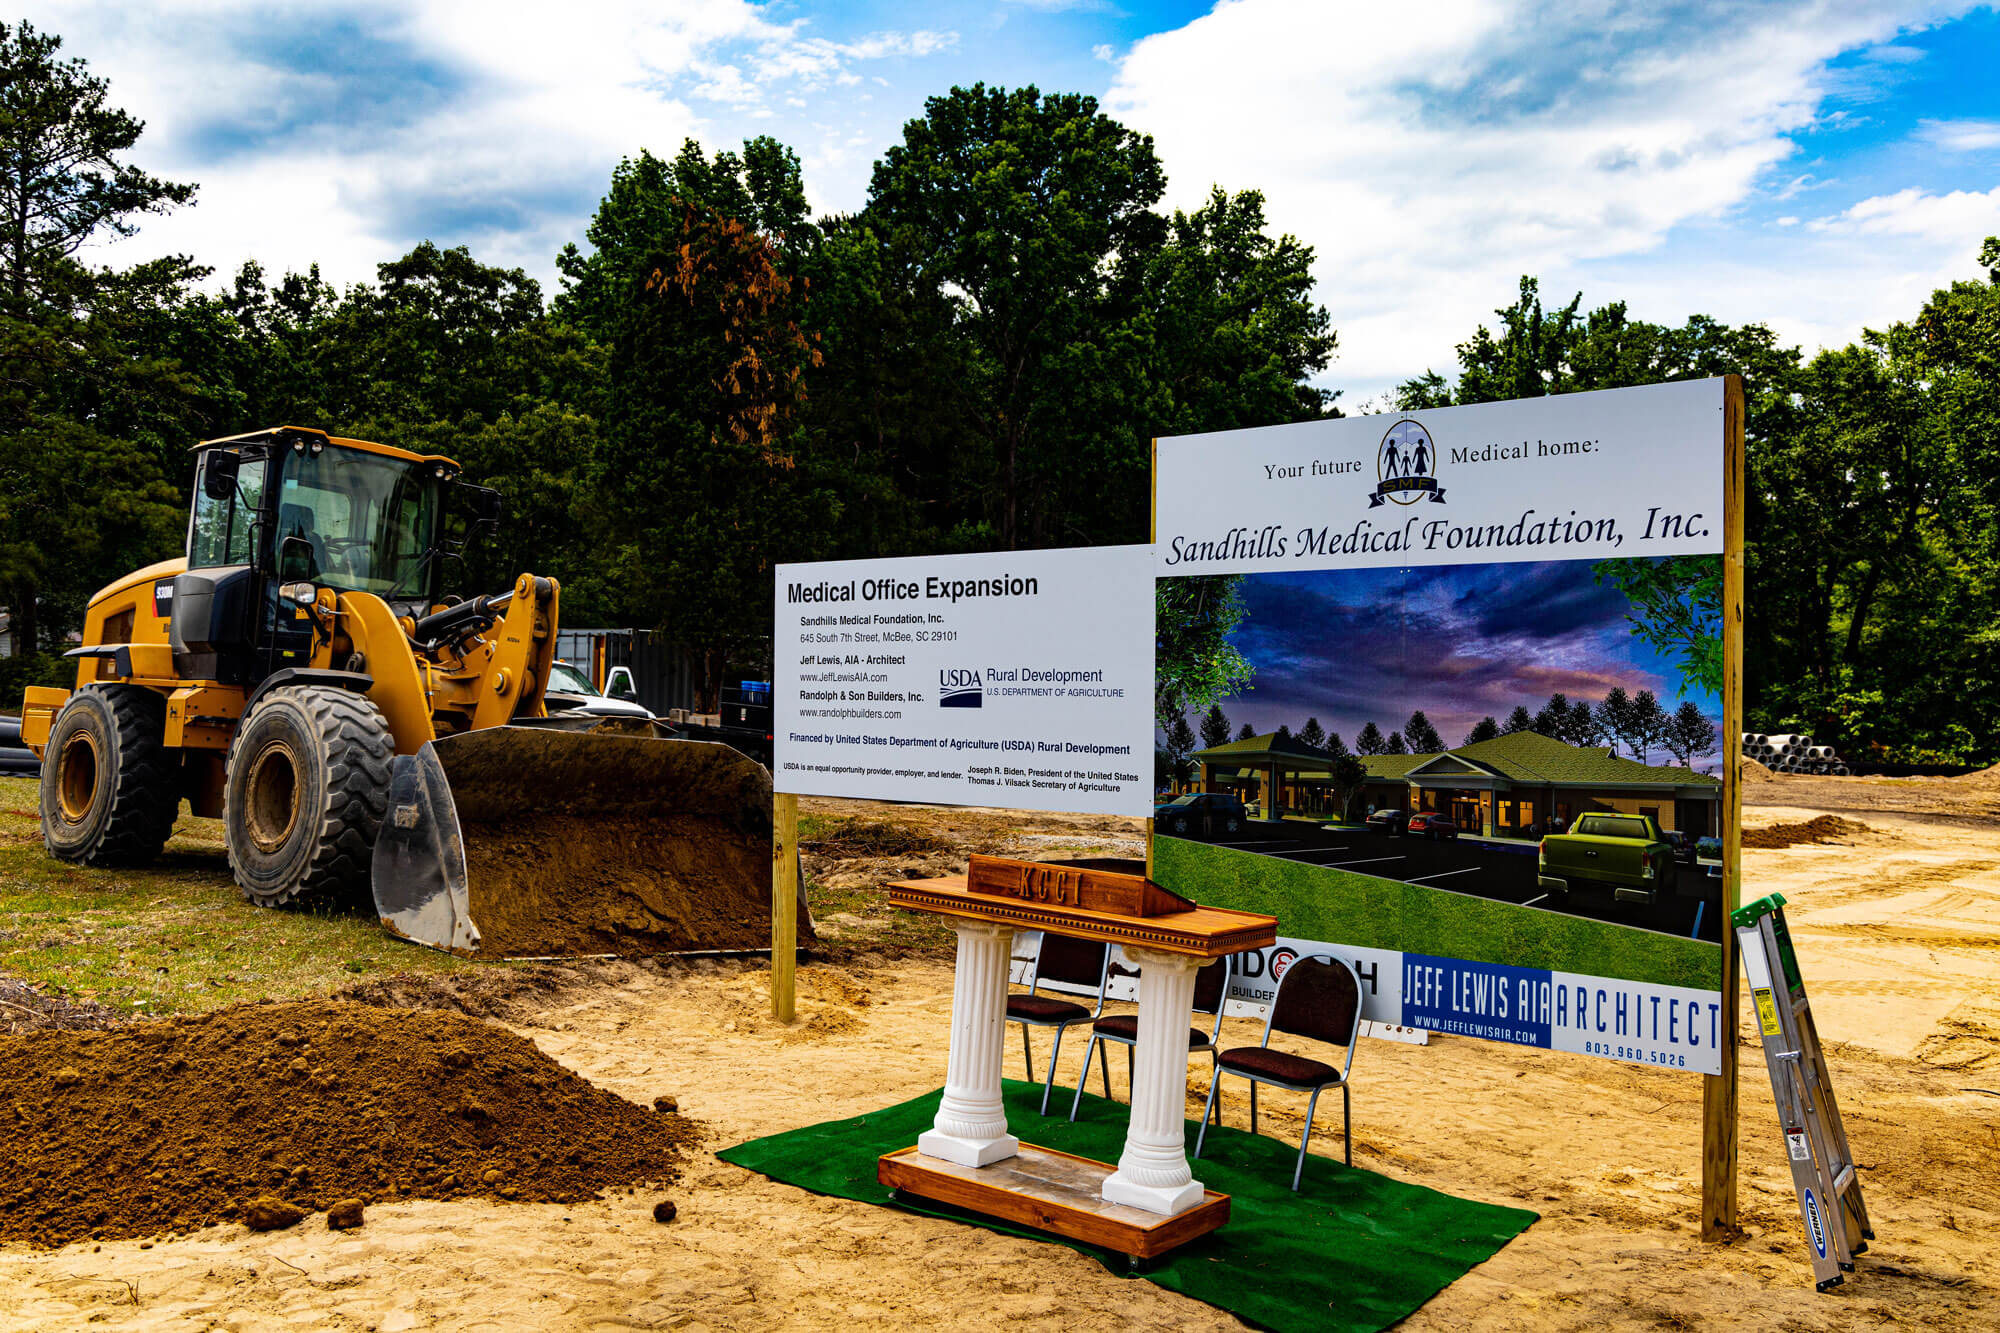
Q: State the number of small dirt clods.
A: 4